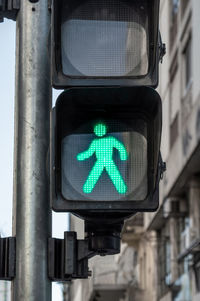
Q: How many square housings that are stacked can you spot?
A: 2